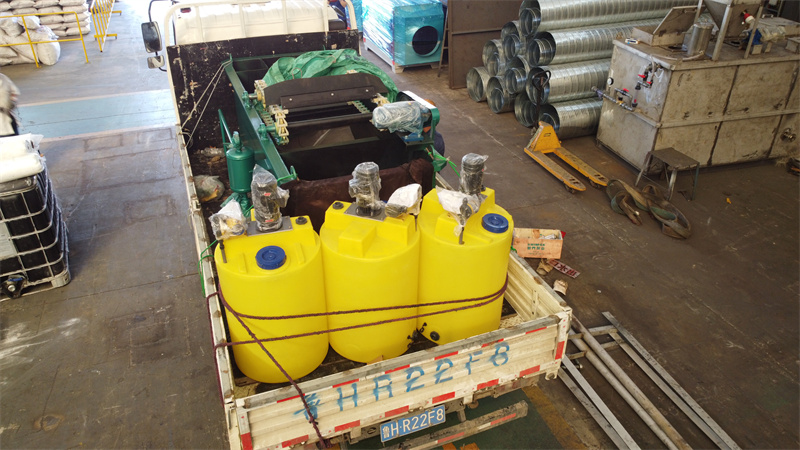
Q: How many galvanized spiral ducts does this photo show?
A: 10